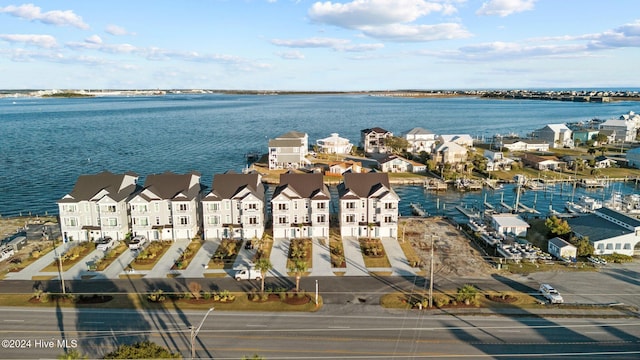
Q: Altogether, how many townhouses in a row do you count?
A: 5